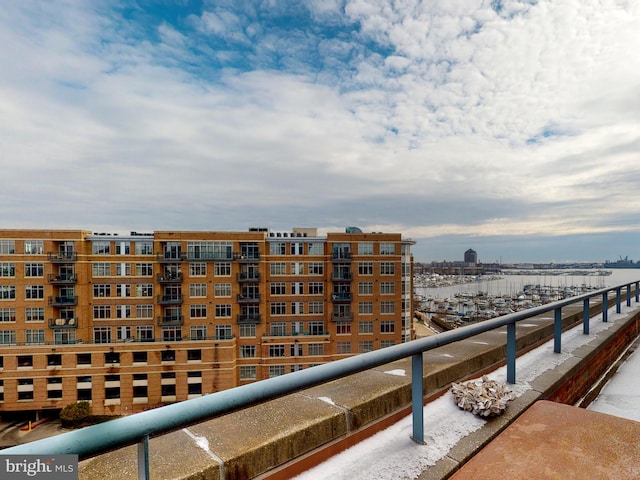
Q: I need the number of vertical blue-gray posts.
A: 9